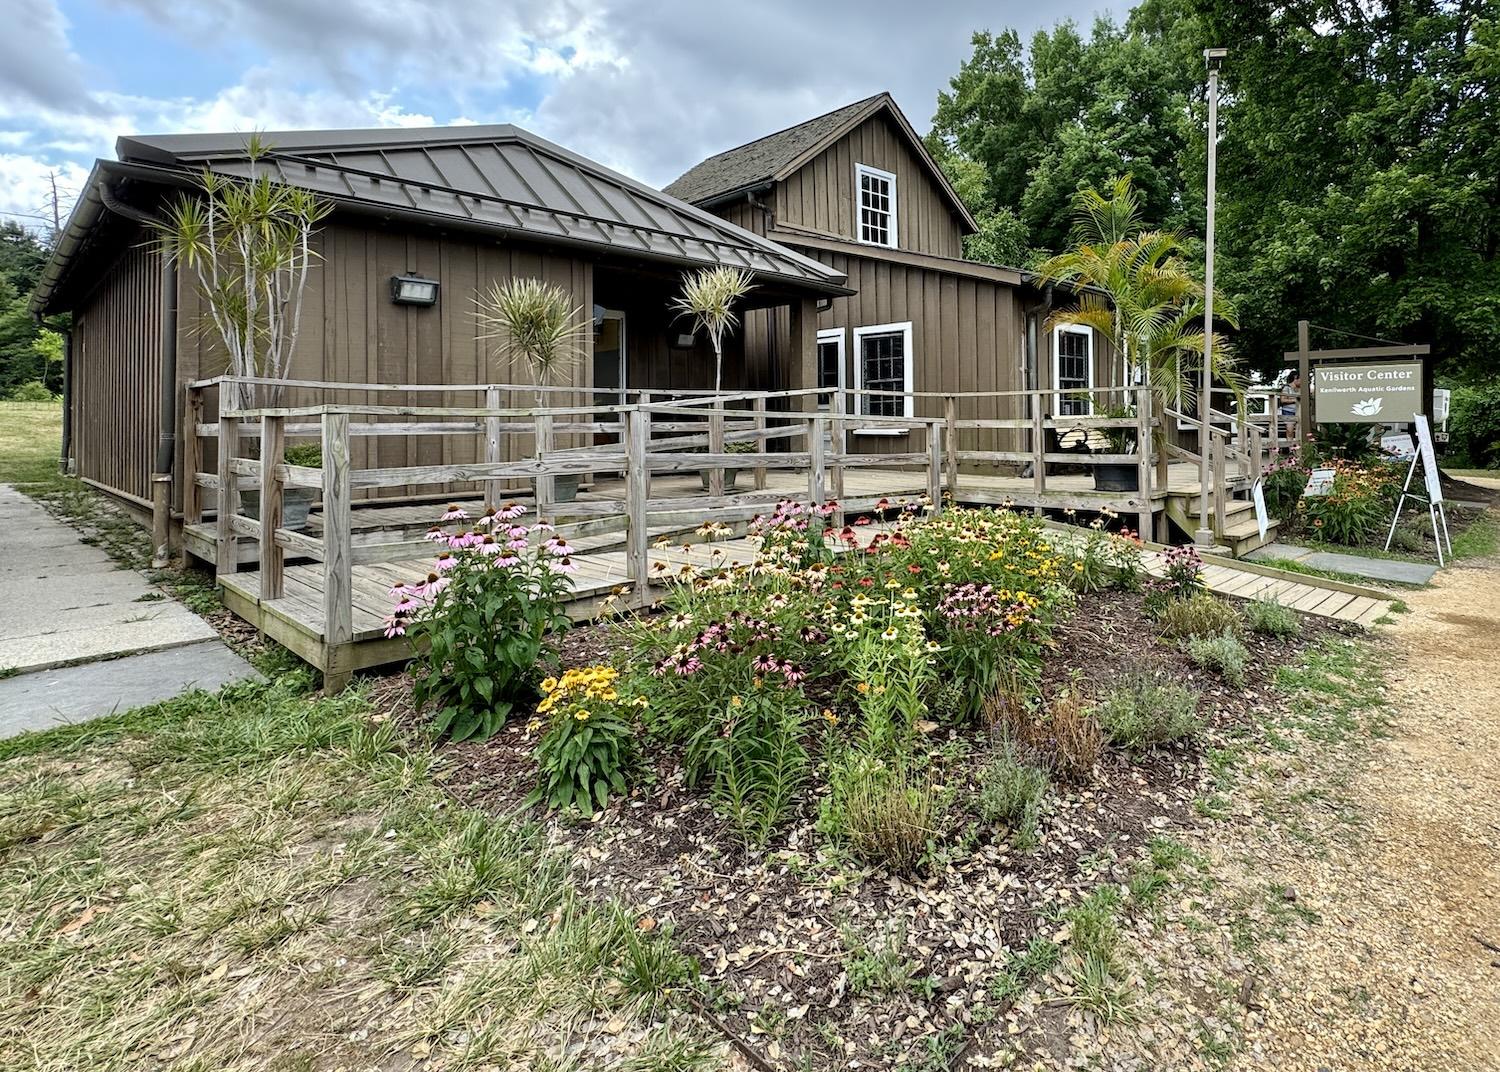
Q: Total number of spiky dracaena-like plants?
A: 3